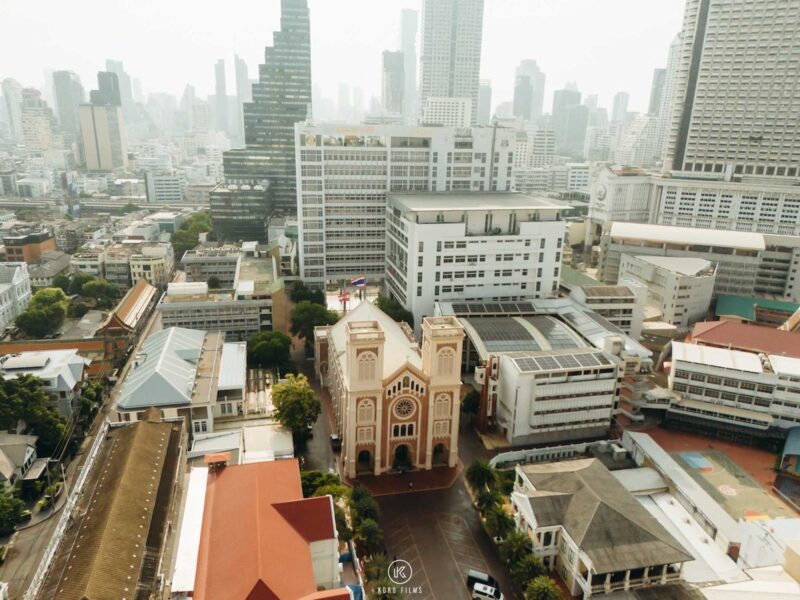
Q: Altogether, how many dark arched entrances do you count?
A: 3